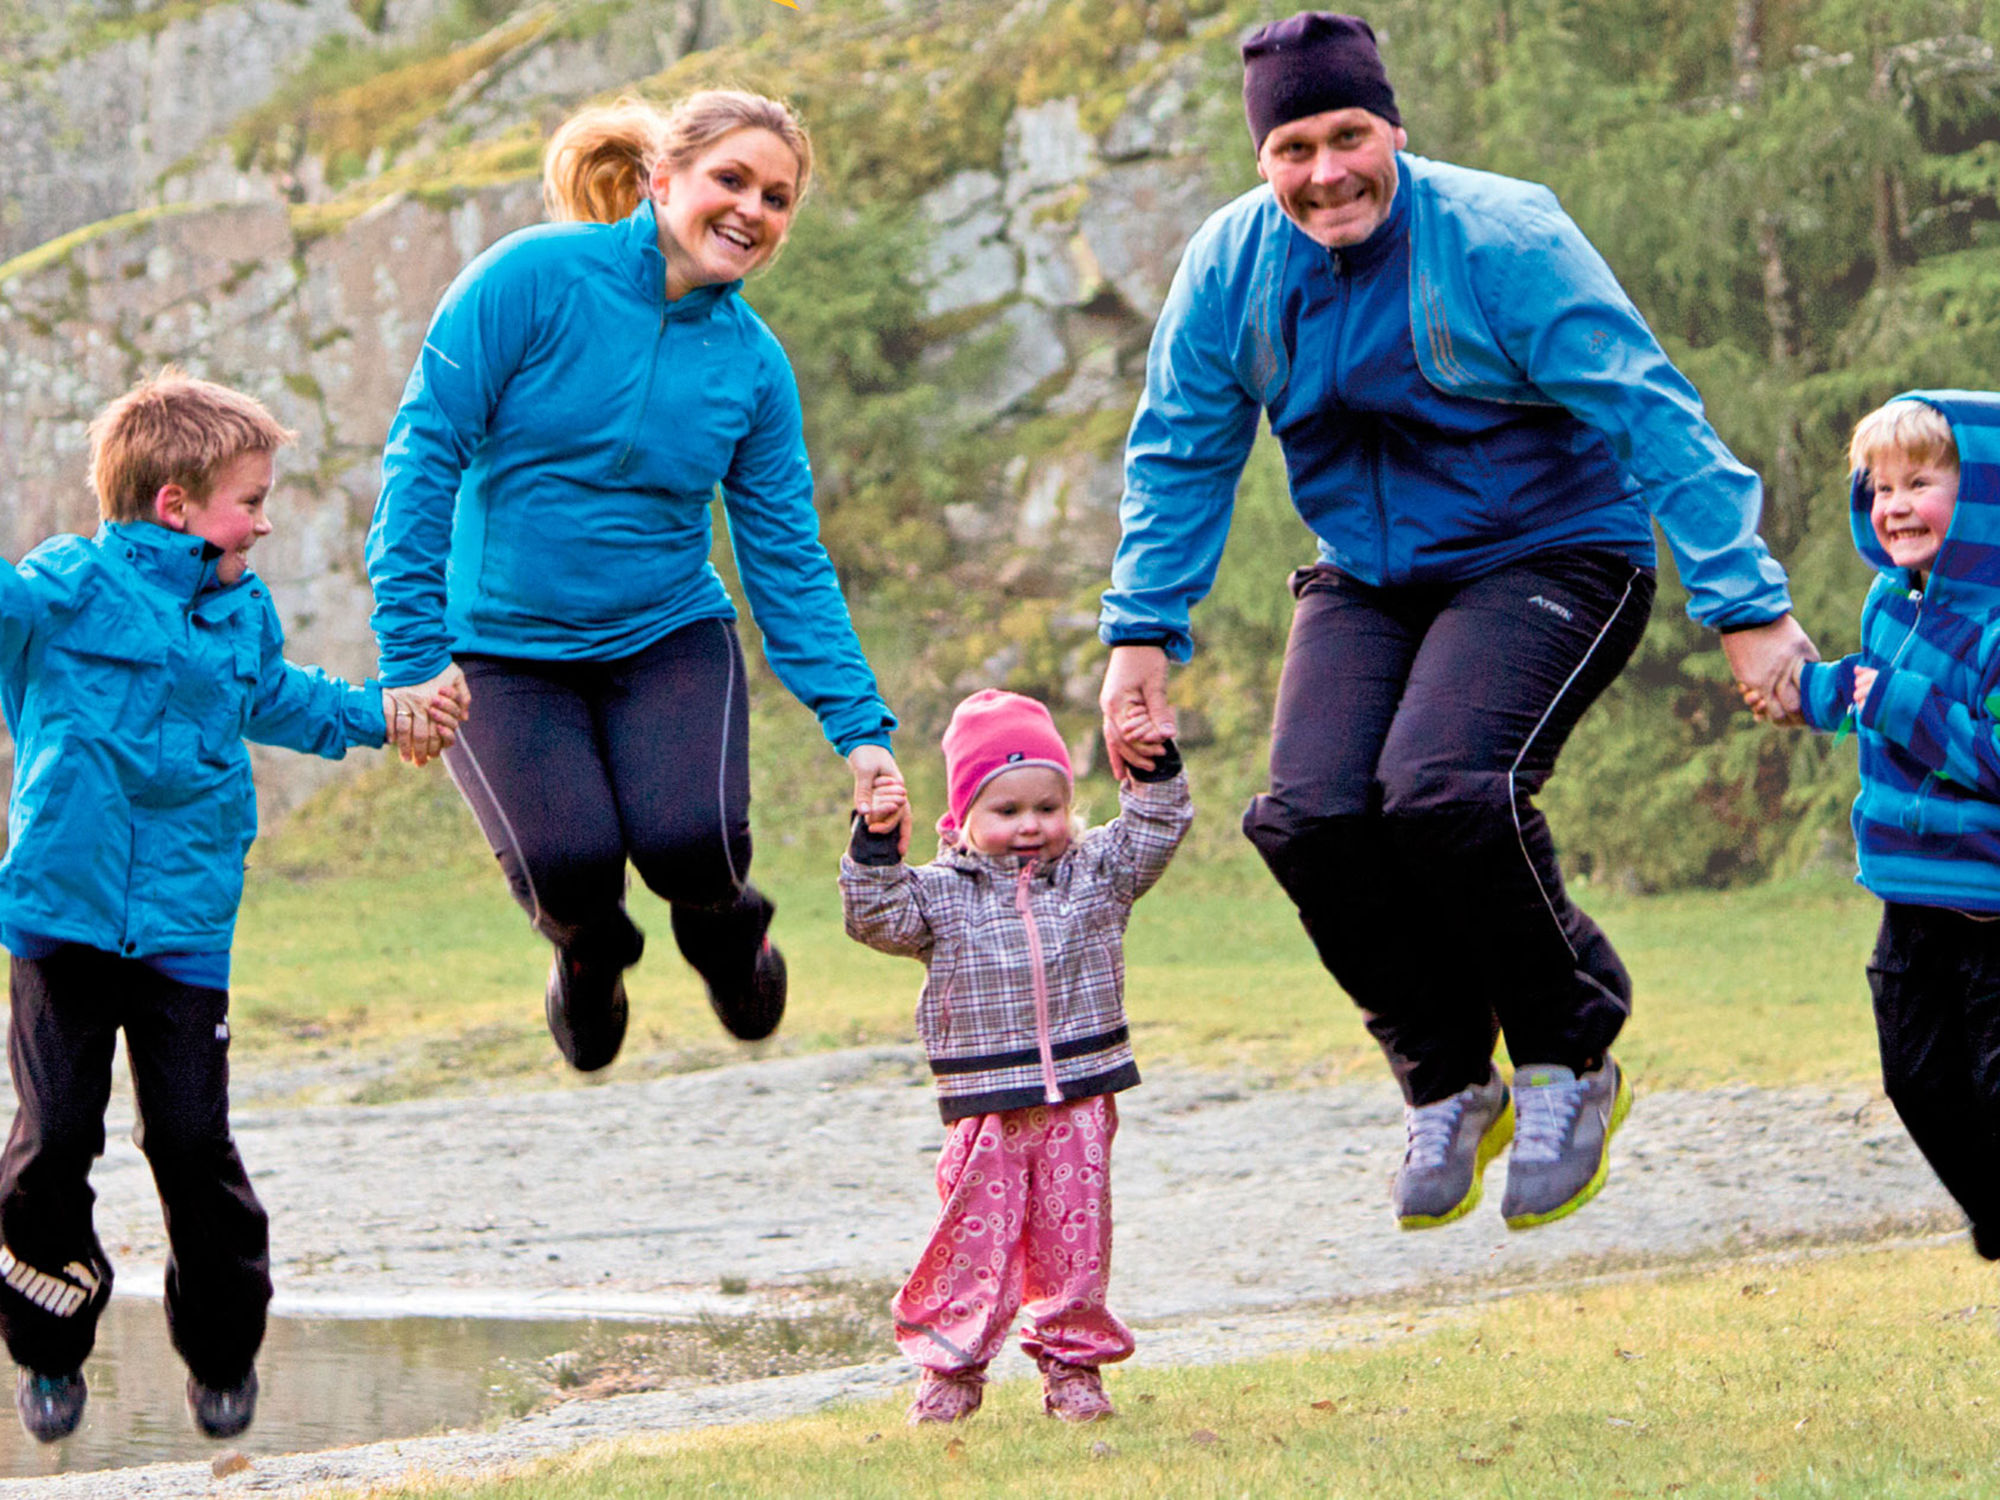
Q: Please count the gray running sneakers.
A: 2